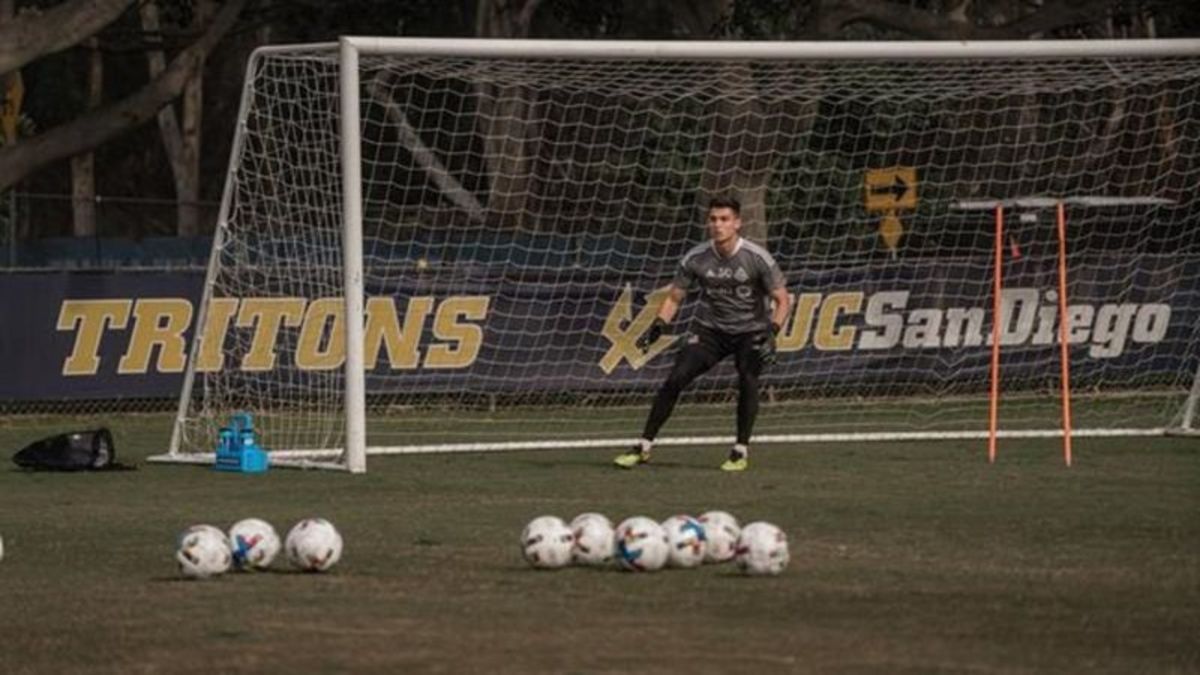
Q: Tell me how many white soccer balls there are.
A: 9